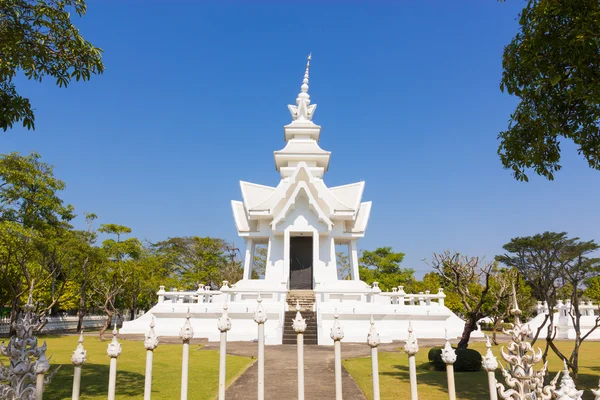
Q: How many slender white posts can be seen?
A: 13